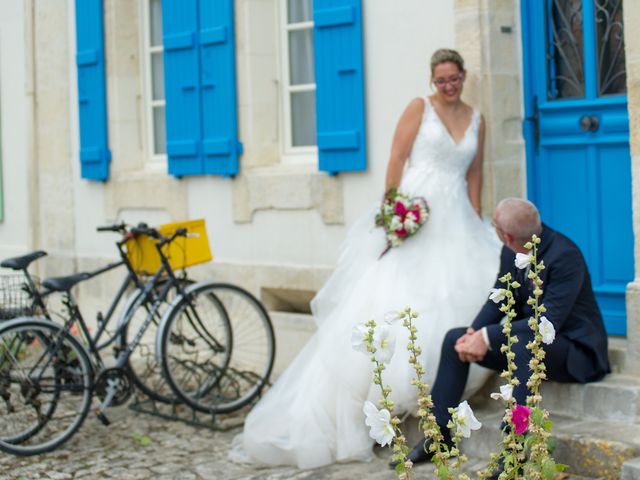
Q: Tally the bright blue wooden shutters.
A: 4